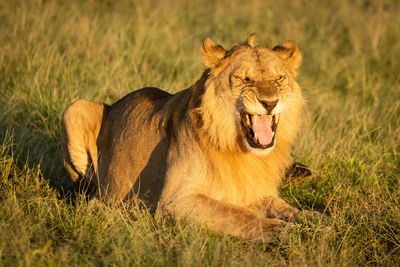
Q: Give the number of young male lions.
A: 1